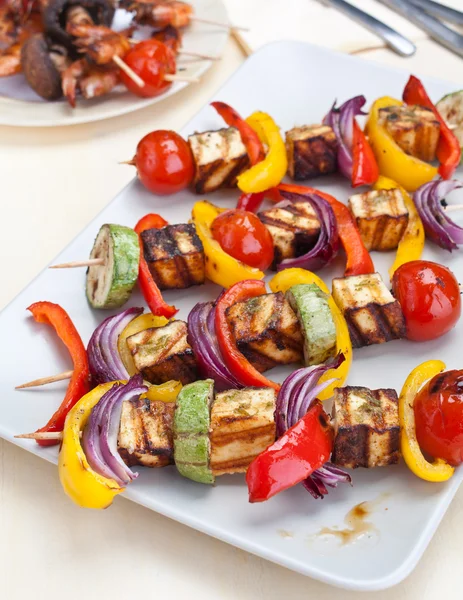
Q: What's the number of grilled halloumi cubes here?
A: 12